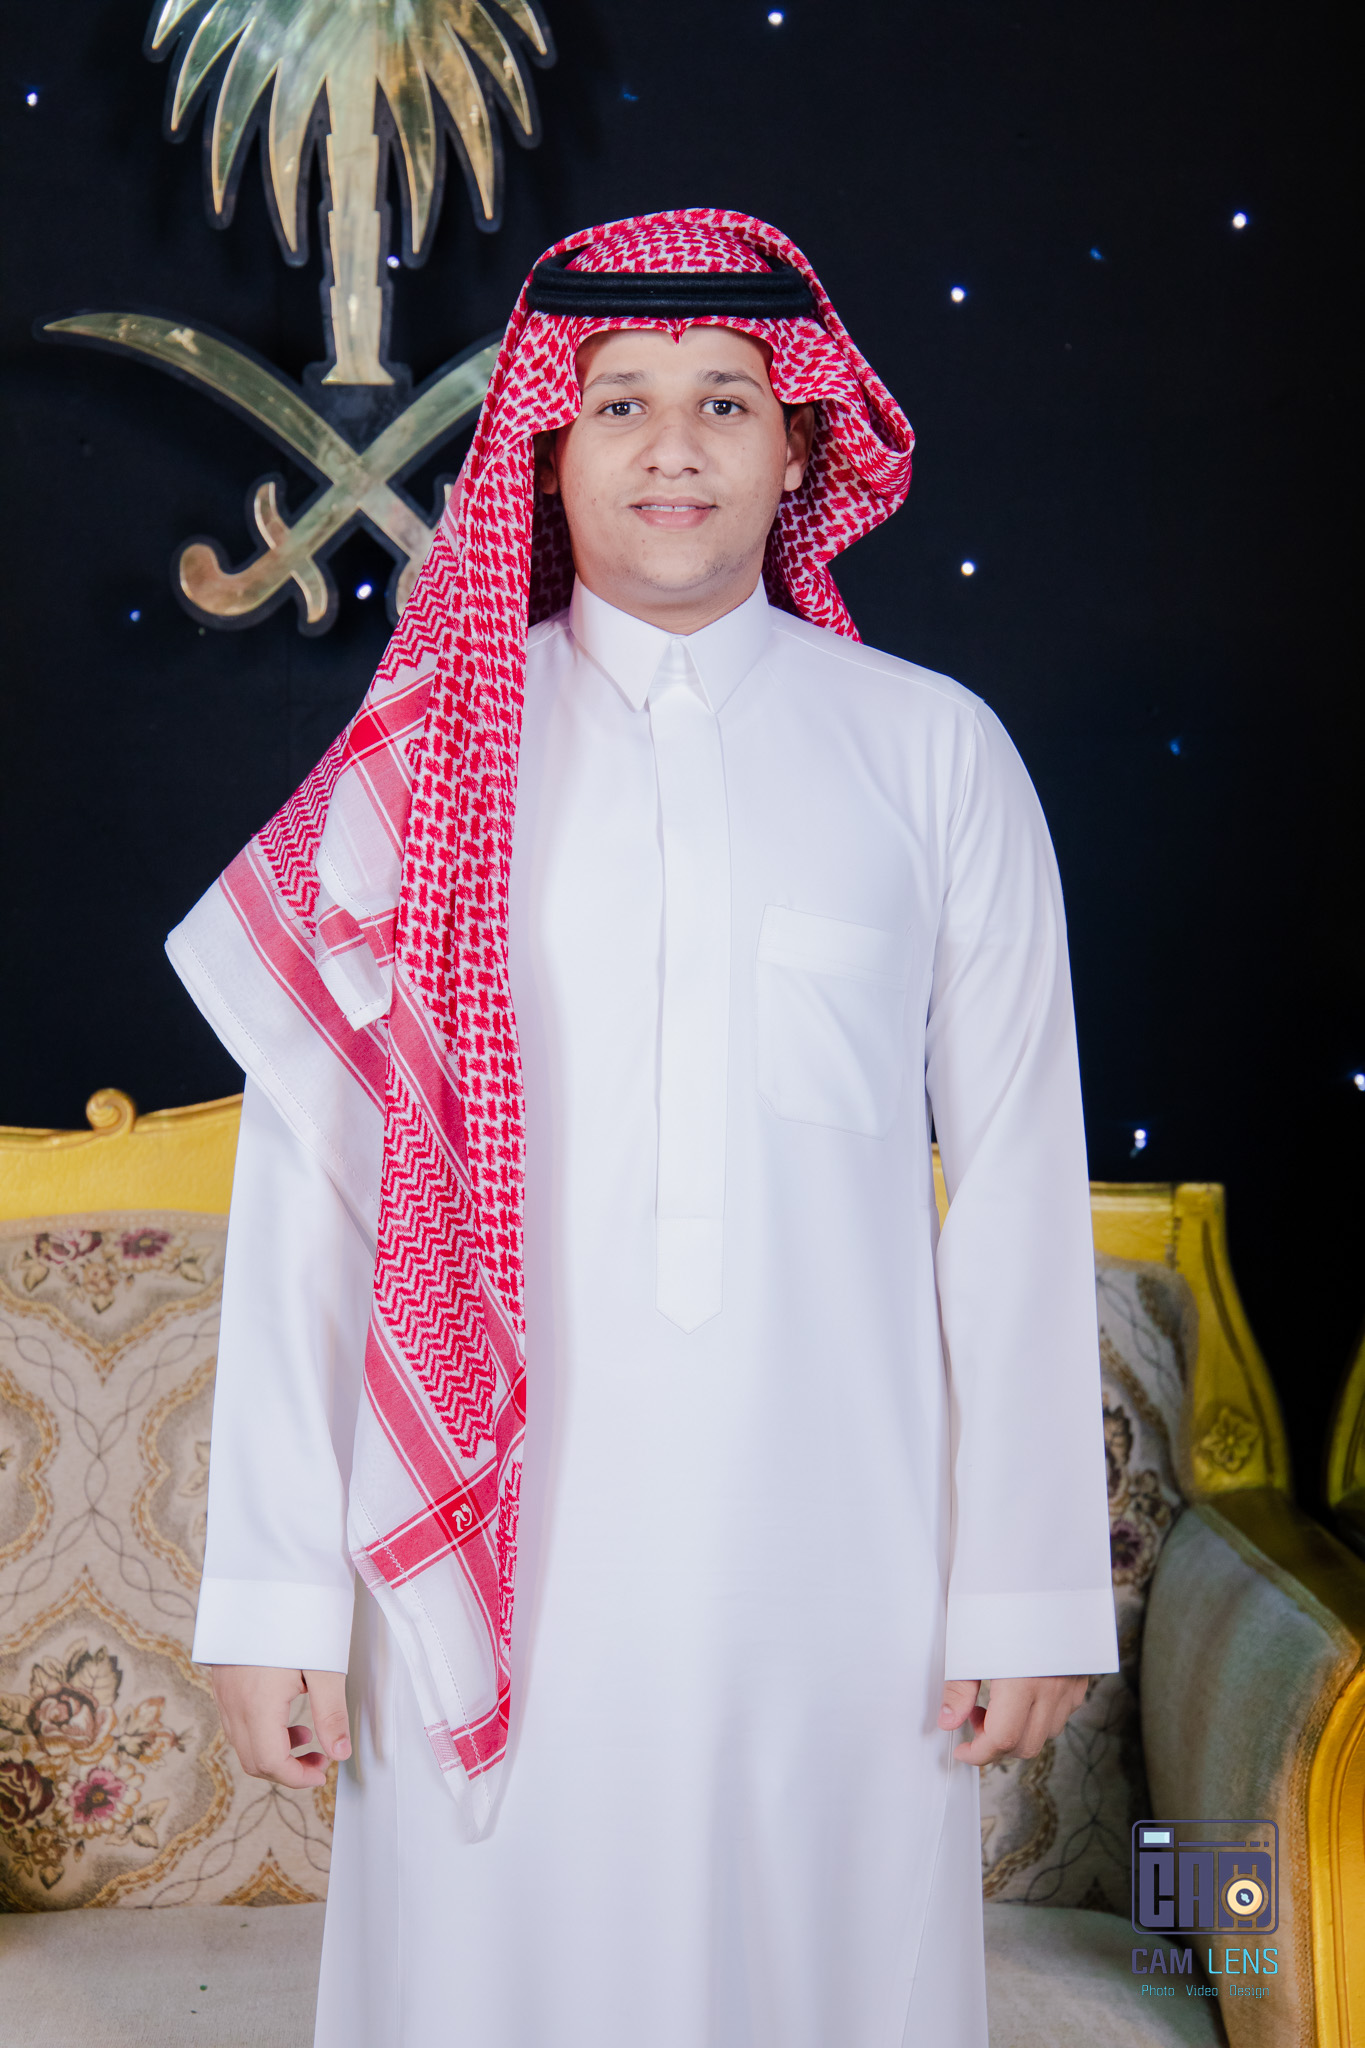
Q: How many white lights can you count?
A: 9